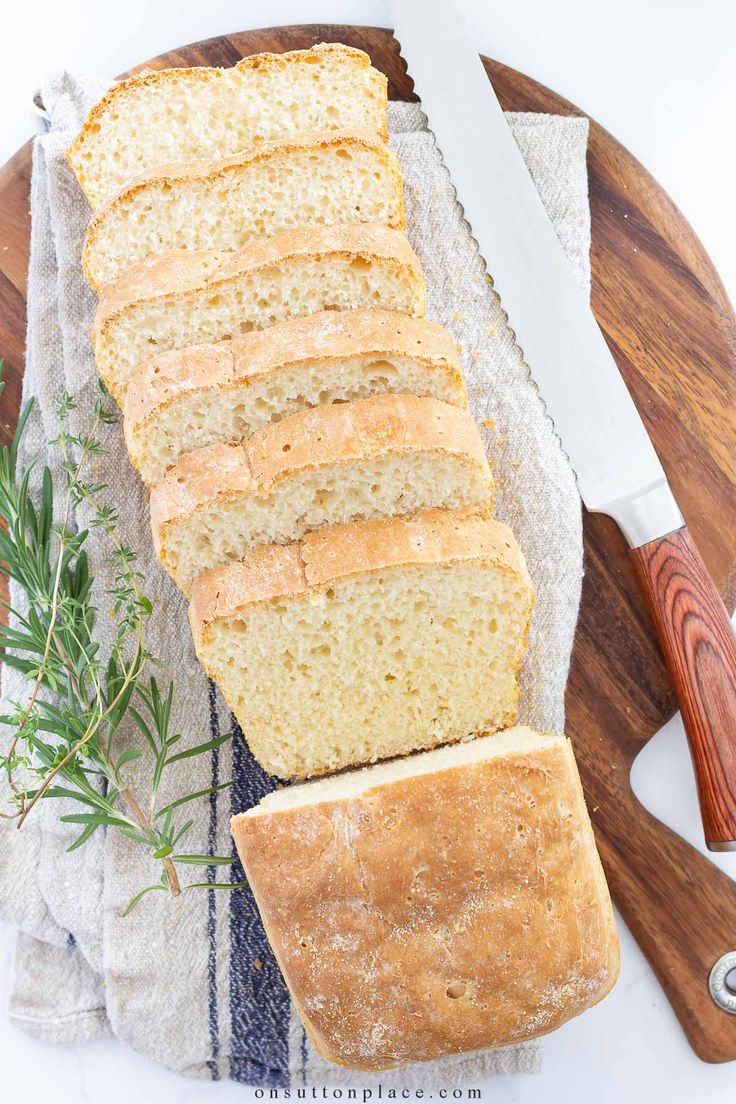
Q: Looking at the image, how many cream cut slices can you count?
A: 6